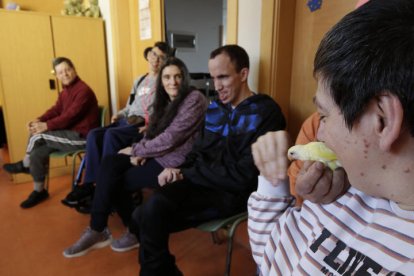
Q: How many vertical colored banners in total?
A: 0